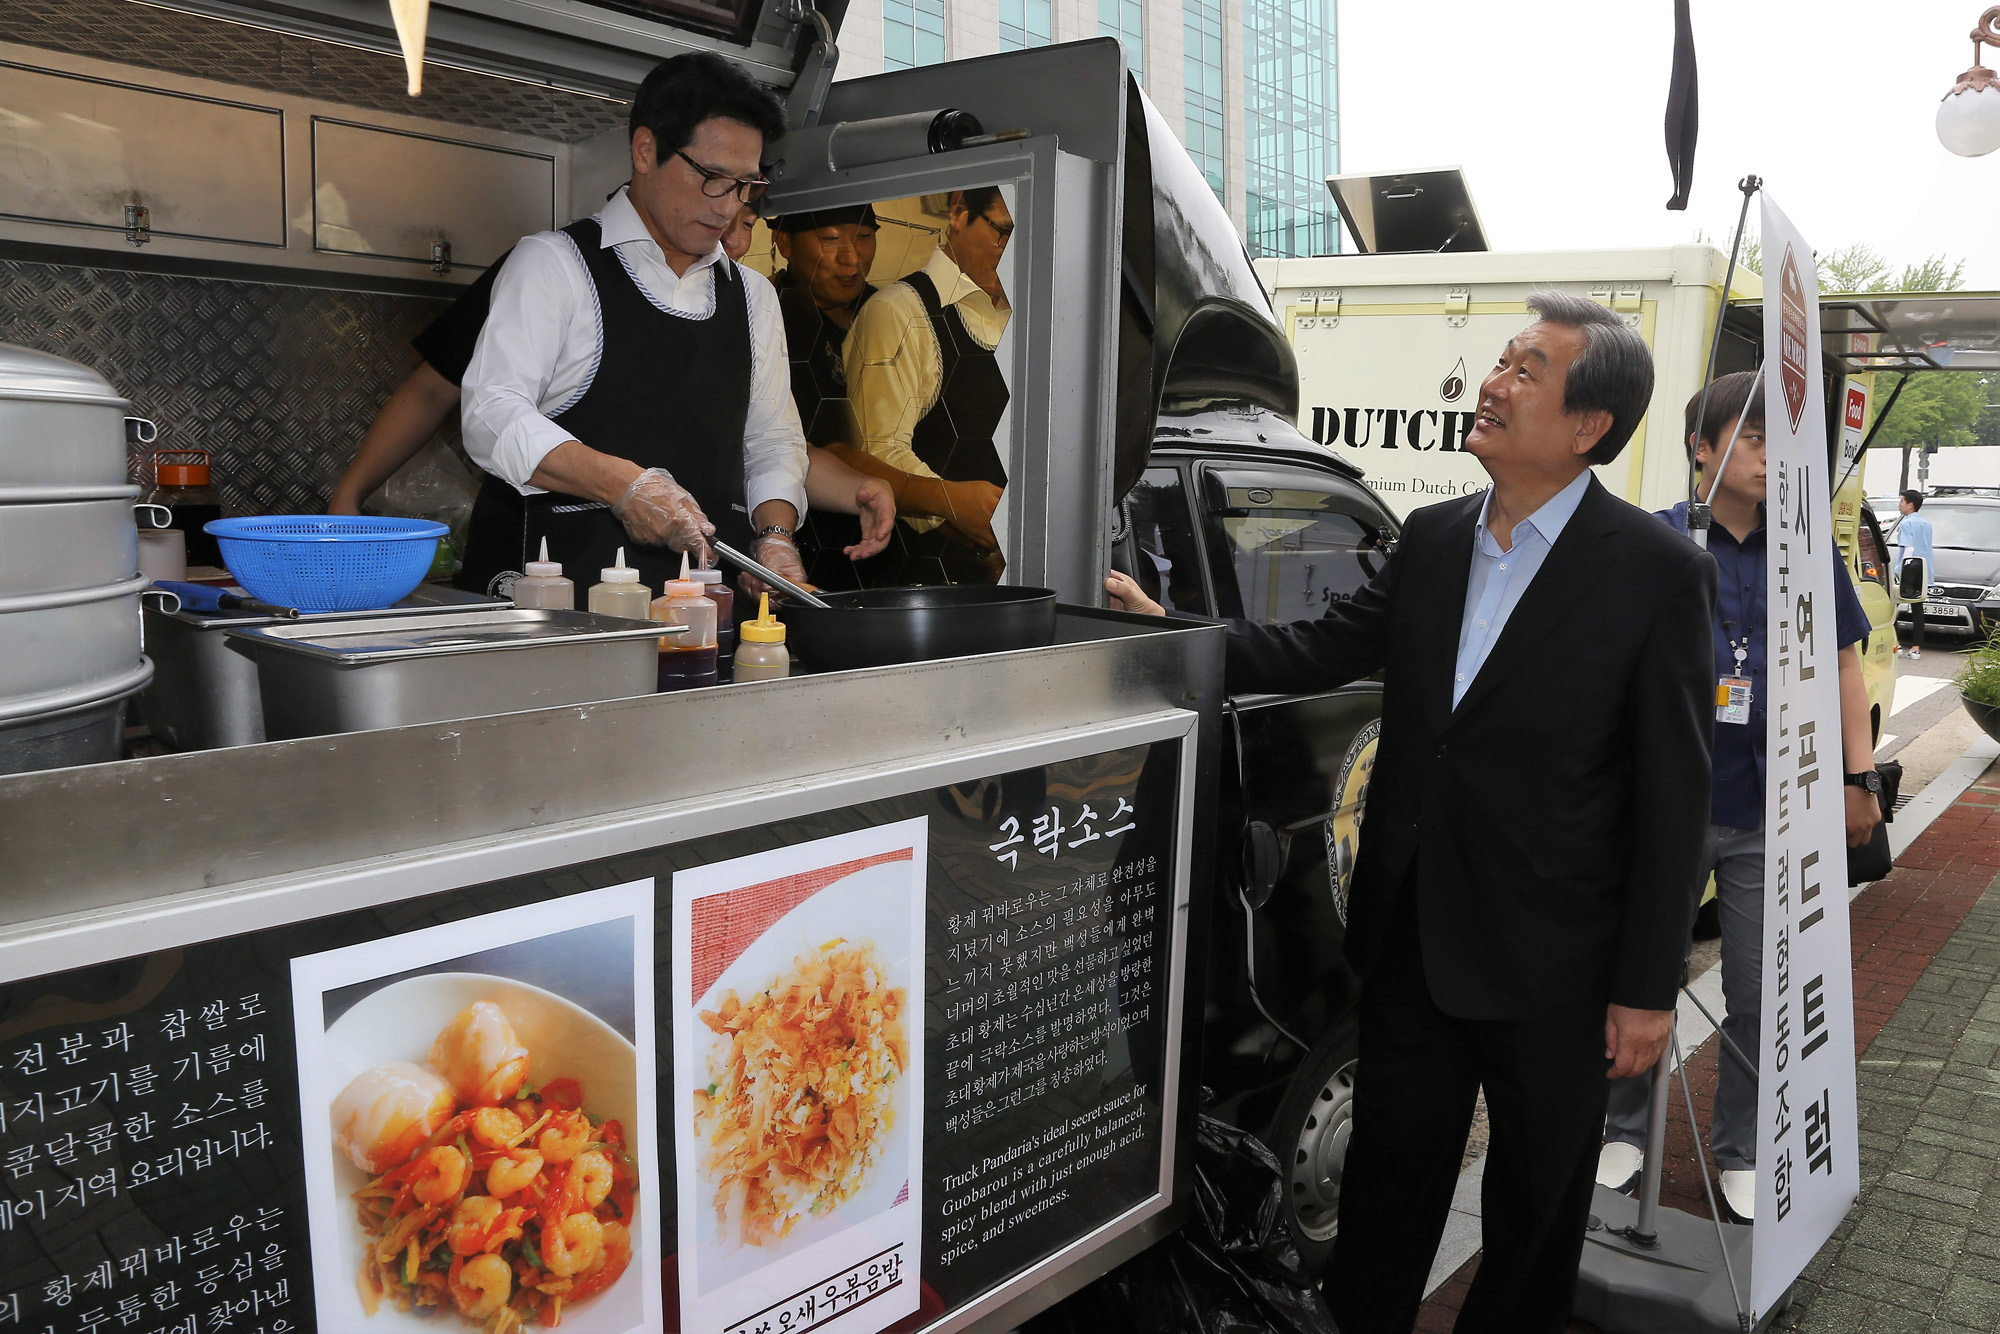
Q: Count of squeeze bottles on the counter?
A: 5